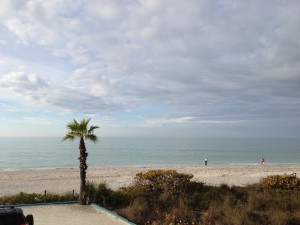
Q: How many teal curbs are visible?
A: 2